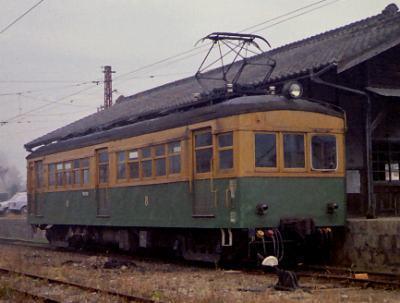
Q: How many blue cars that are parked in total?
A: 0